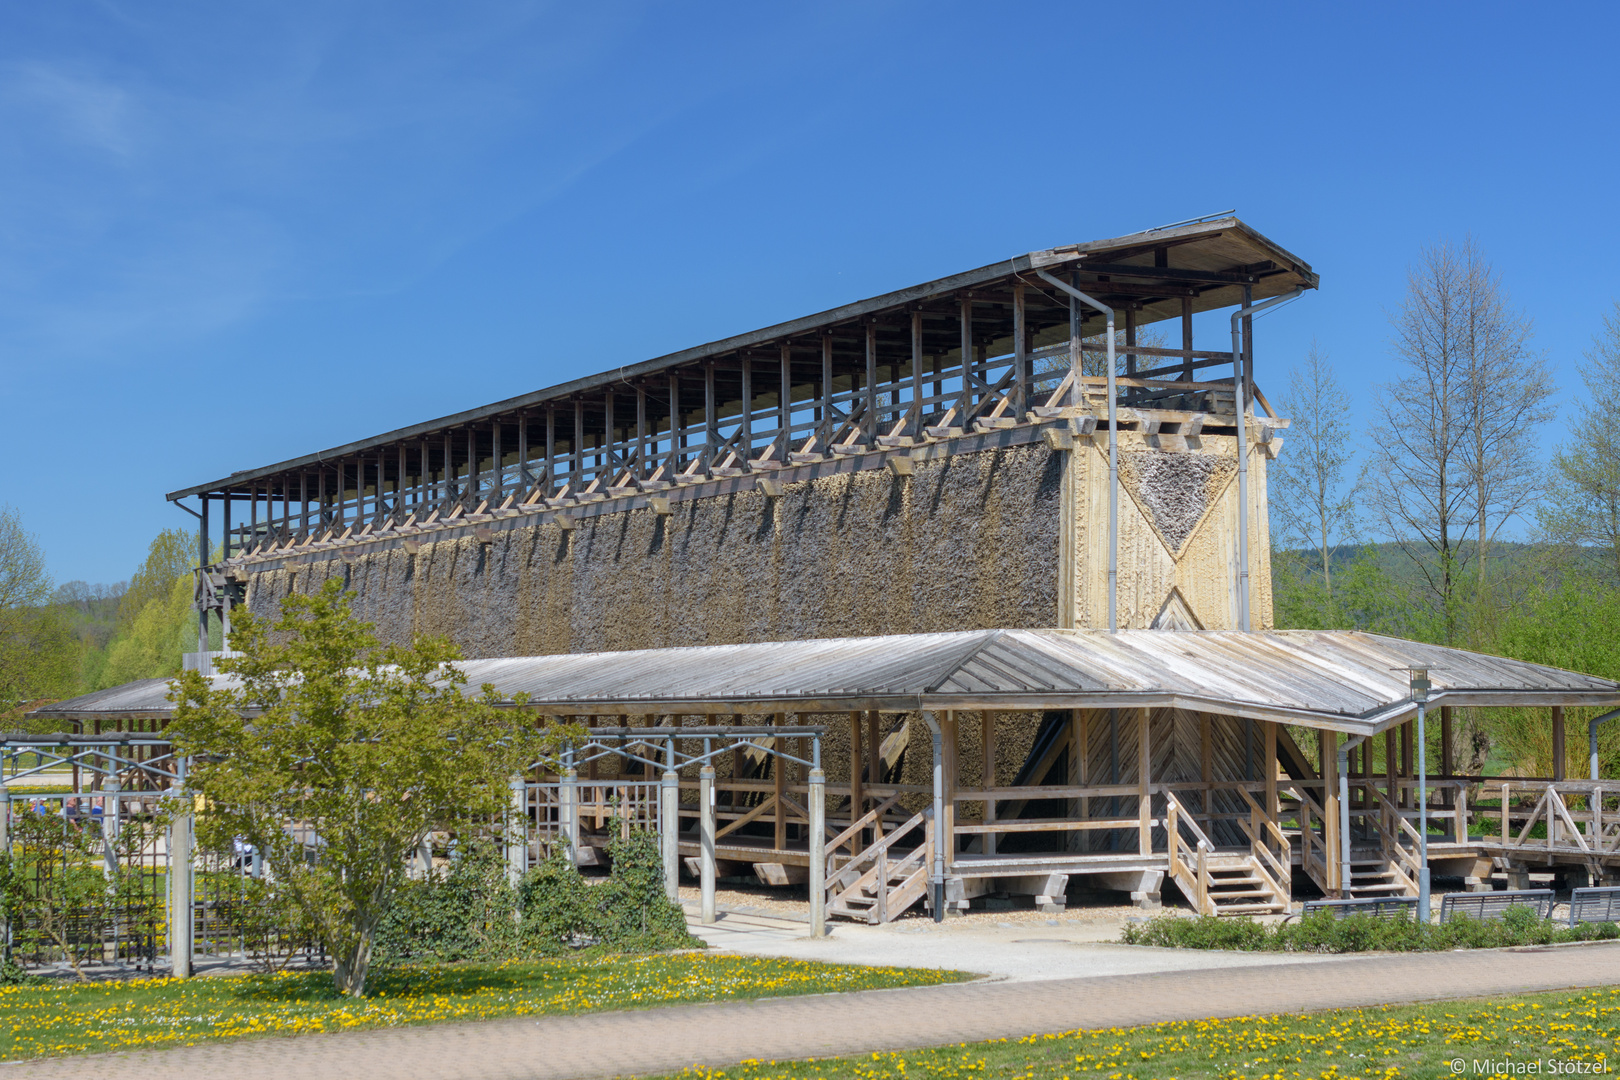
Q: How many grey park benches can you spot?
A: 3